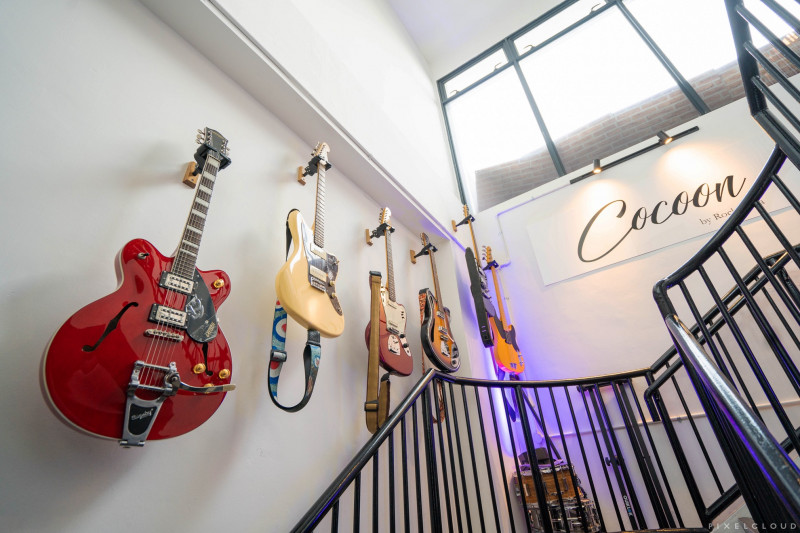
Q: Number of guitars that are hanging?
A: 6